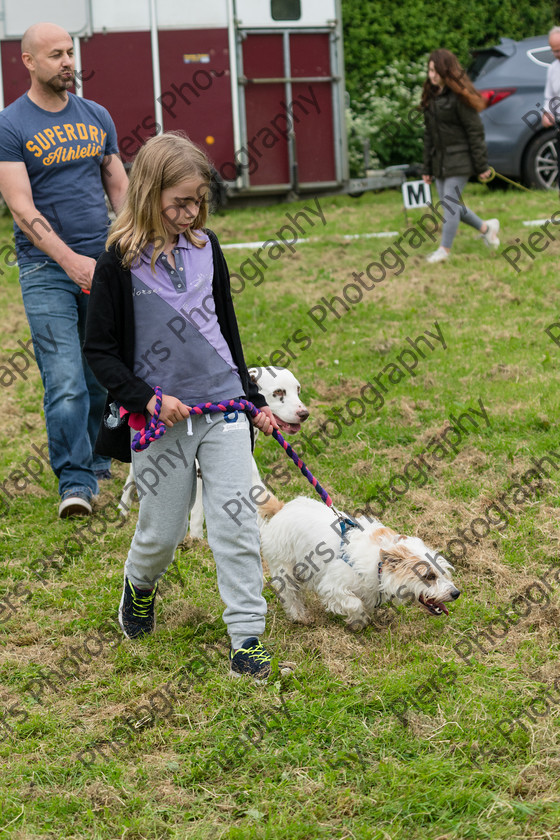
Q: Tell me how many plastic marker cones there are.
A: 0